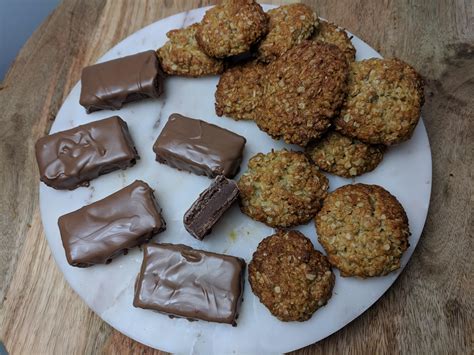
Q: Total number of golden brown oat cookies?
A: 11